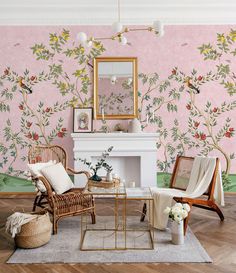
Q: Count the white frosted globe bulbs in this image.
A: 6